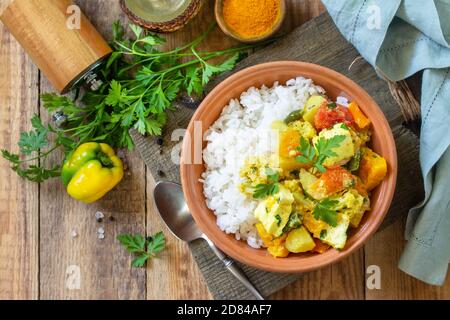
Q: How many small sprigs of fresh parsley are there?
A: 4